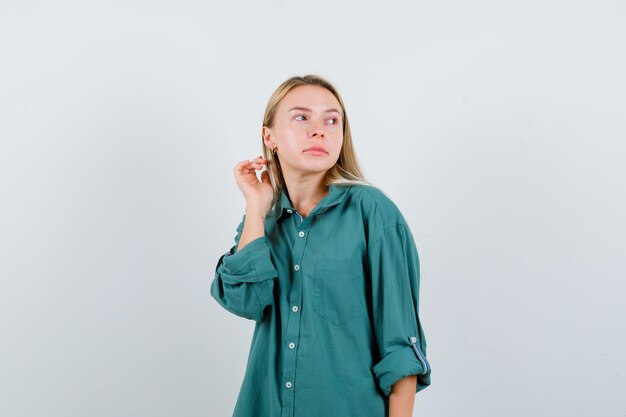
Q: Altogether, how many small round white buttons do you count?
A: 7